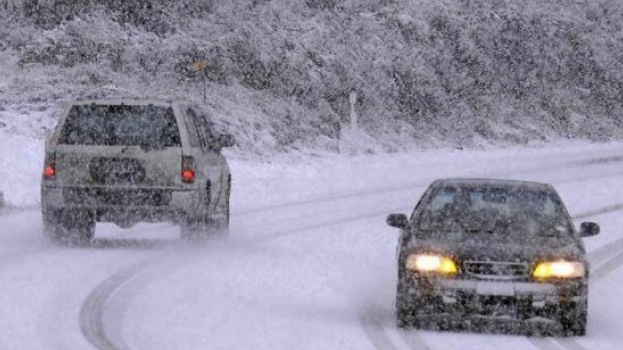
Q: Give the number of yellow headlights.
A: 2